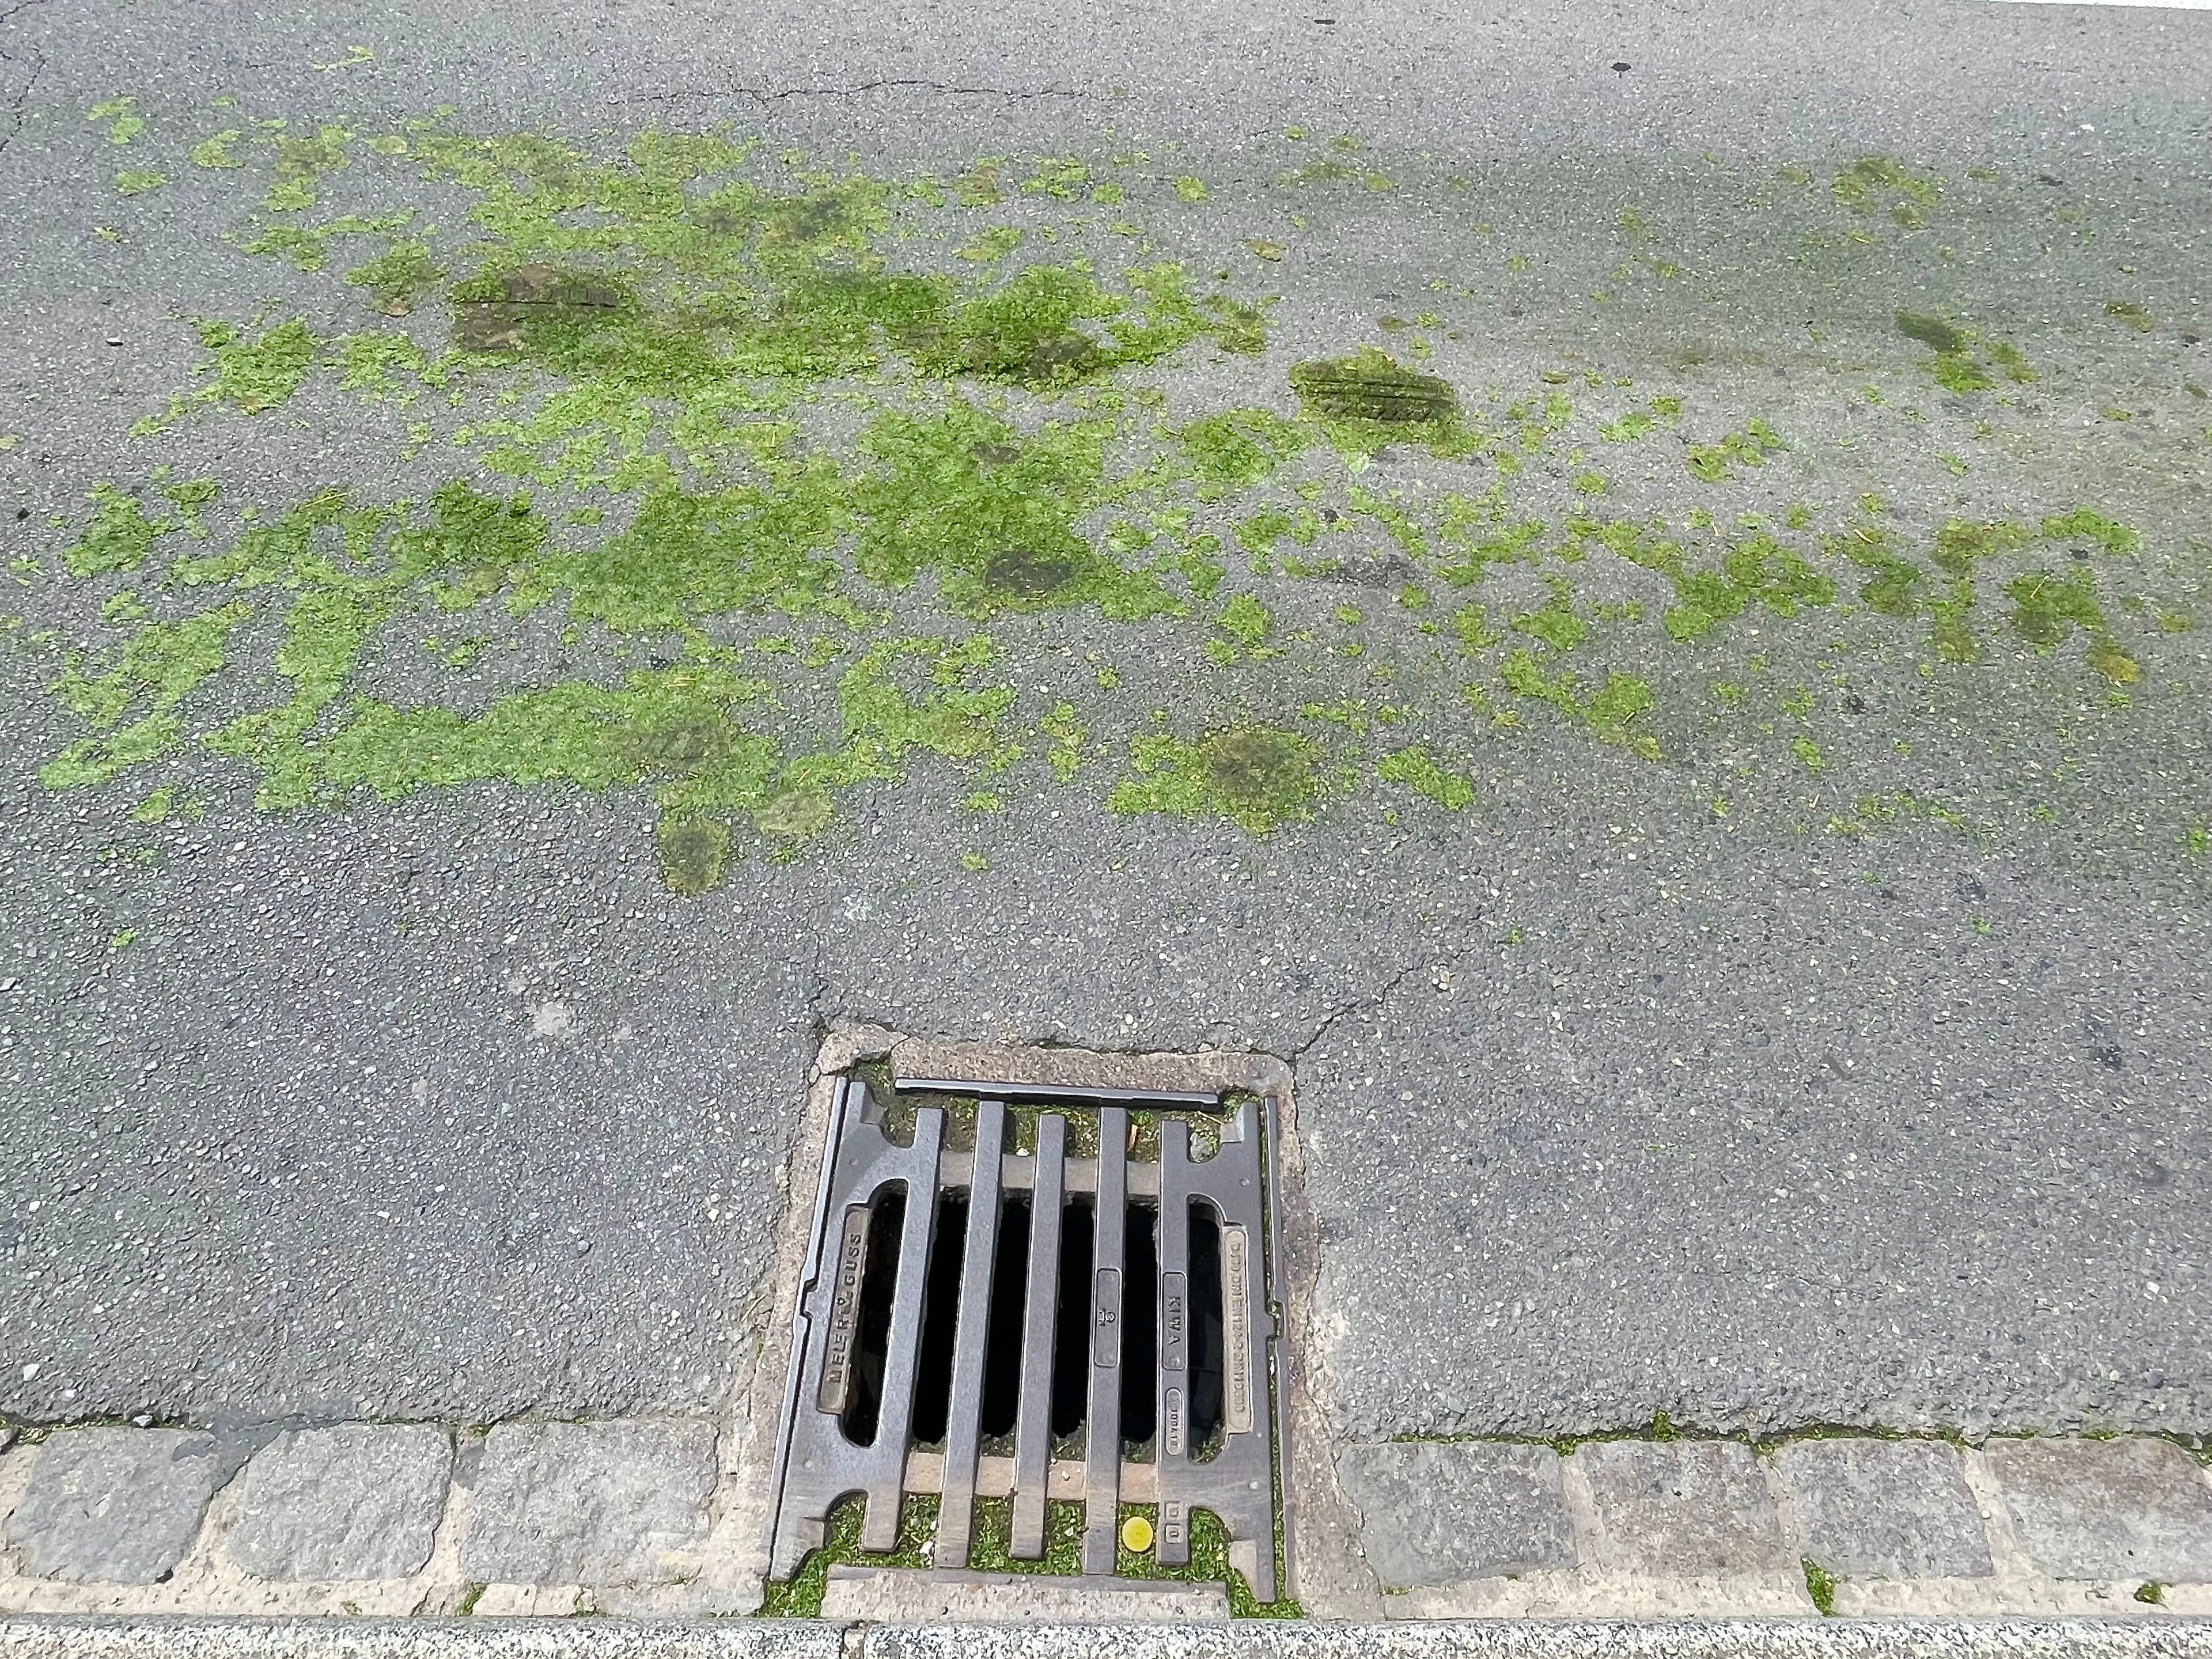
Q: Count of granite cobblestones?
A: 7